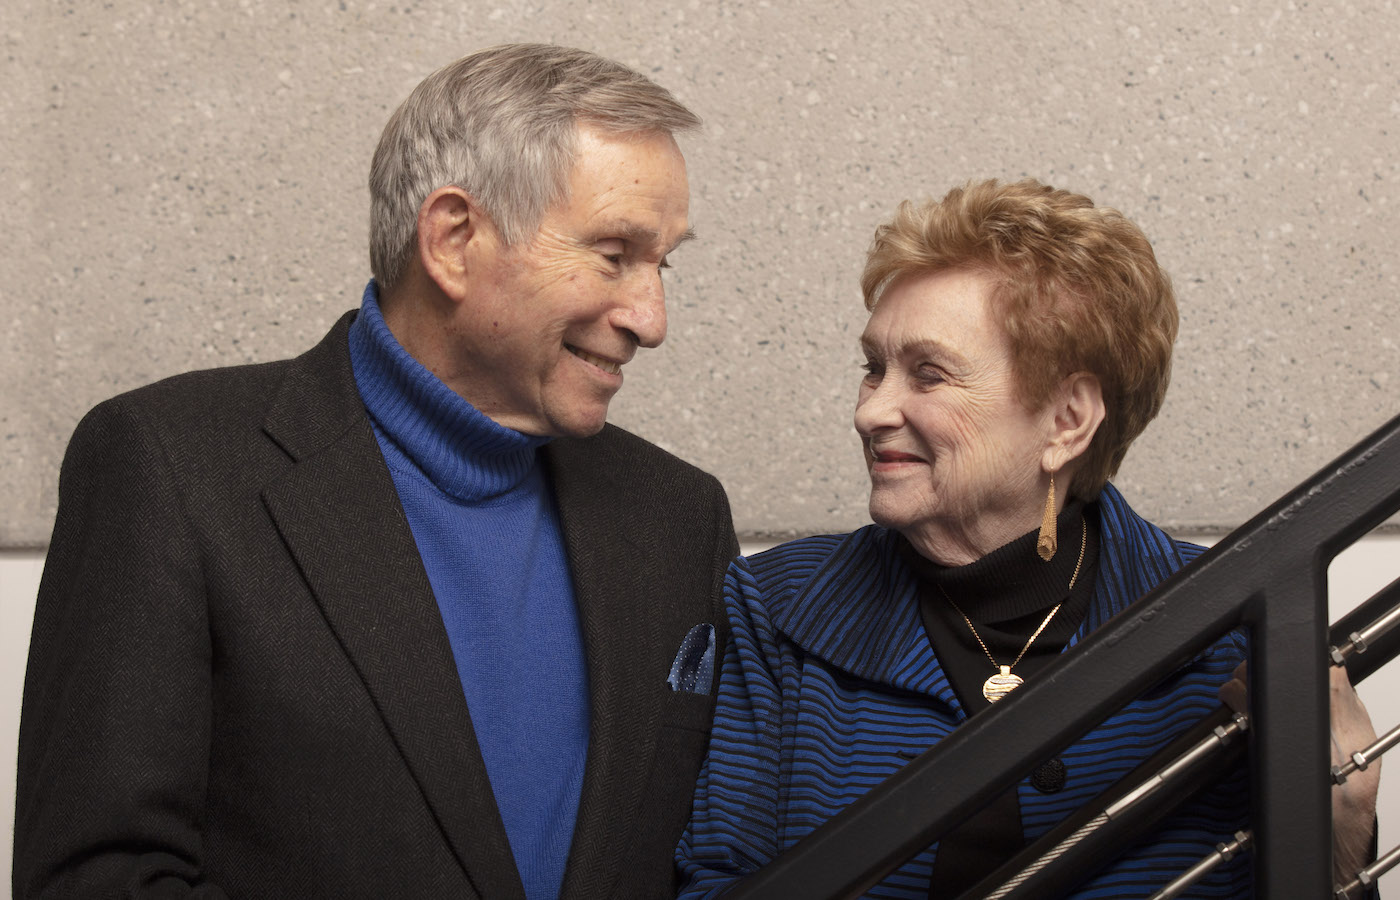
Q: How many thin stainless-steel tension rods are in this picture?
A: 5